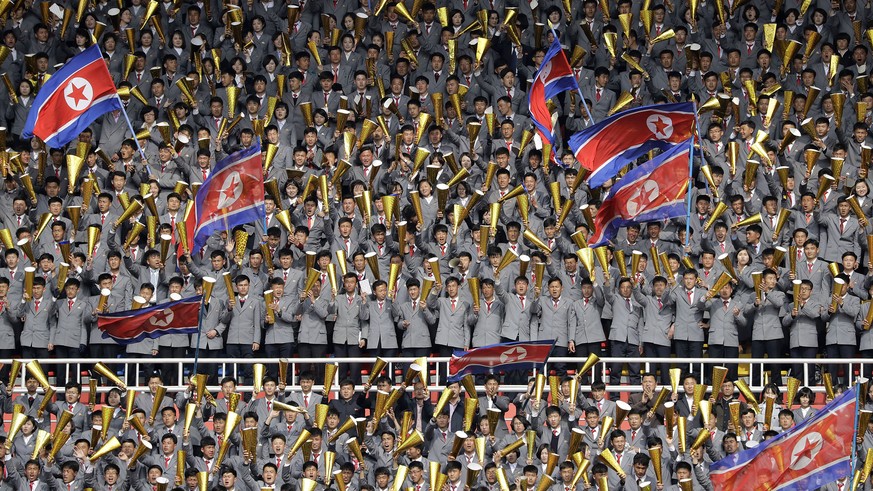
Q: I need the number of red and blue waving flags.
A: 8